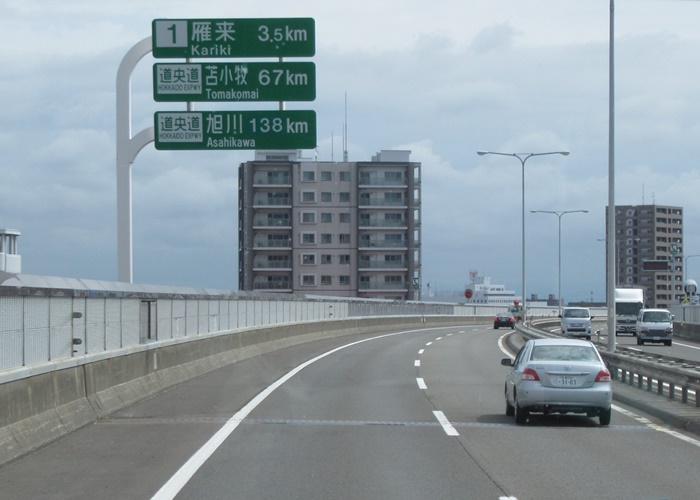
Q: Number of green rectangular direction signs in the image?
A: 3